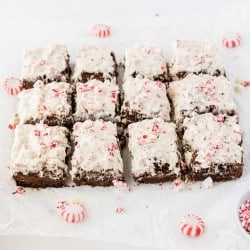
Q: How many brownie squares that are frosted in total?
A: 12